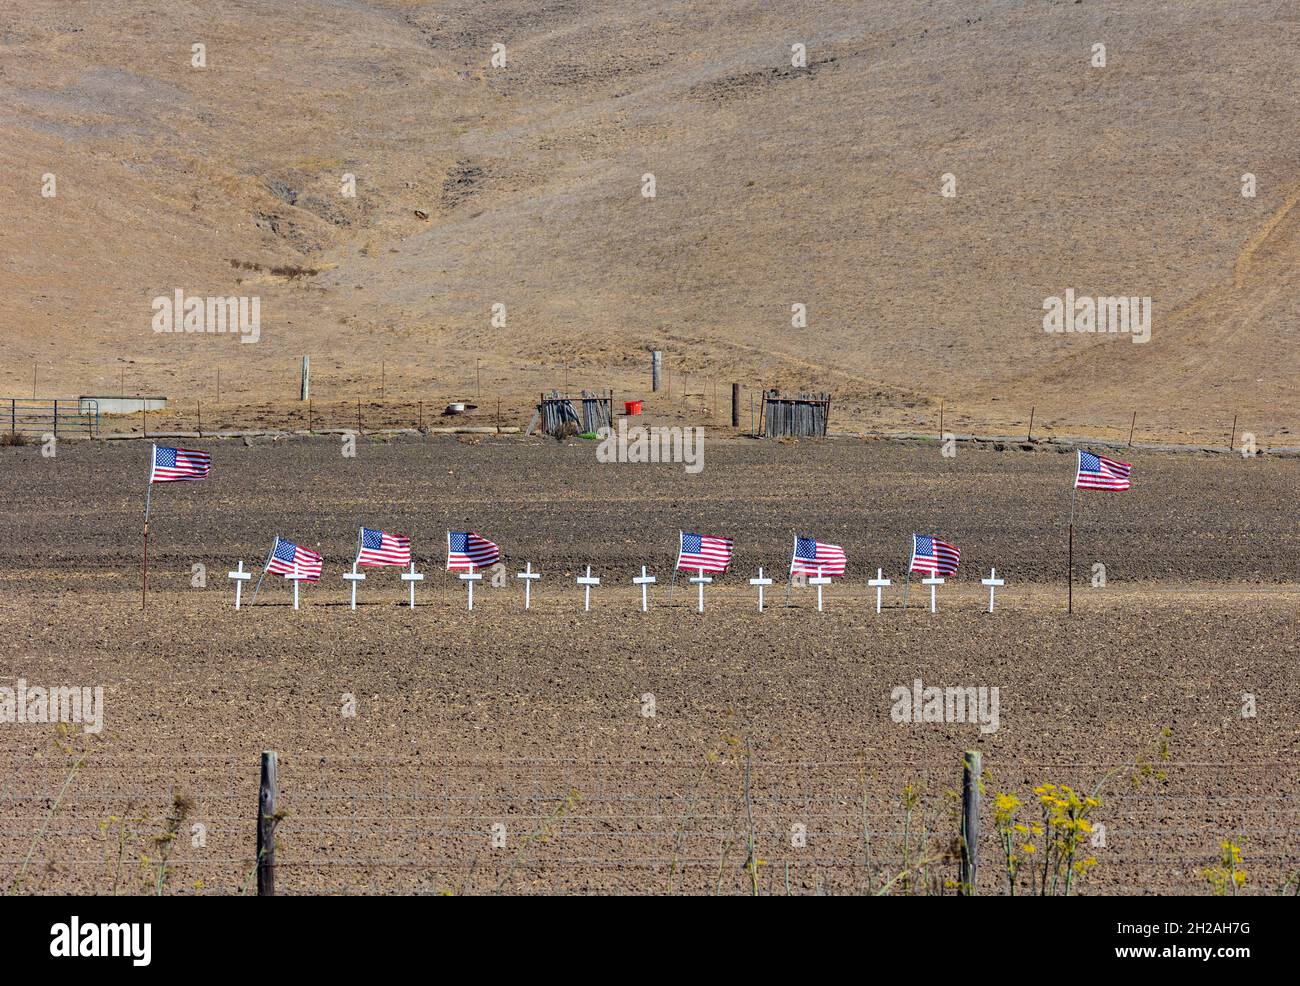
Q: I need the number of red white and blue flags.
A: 8